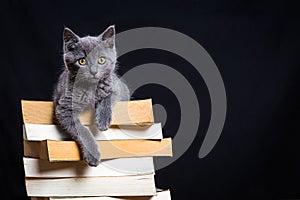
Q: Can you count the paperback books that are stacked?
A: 6